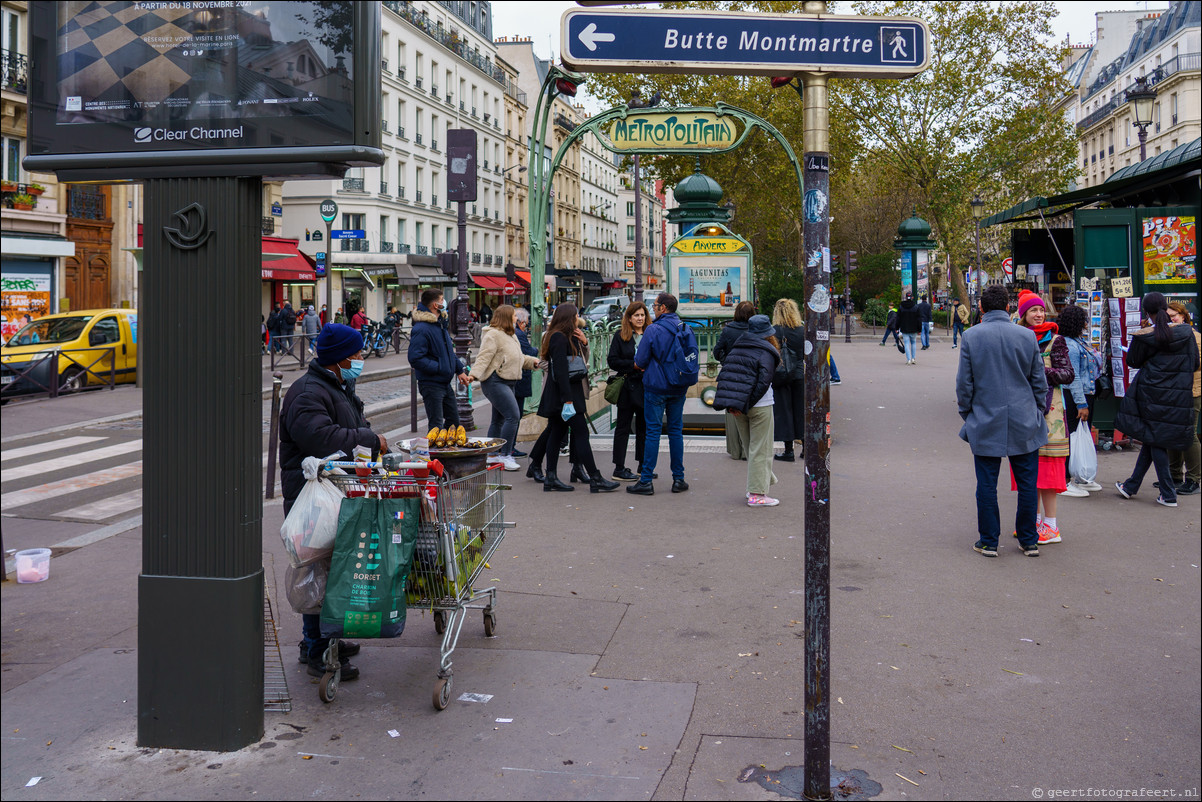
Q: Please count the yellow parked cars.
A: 1